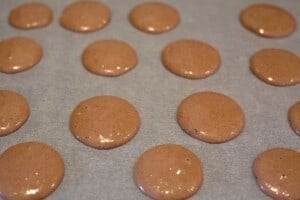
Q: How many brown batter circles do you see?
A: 15